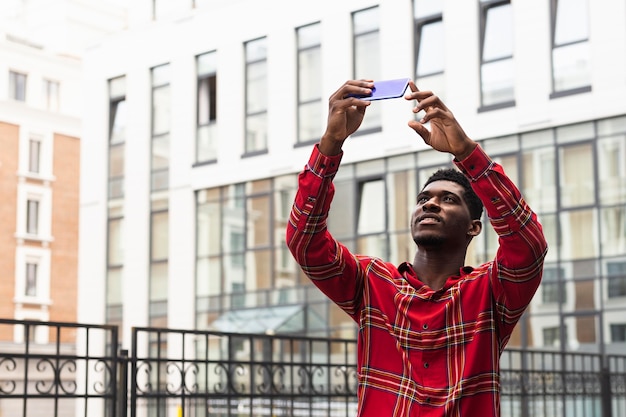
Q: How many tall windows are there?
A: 9